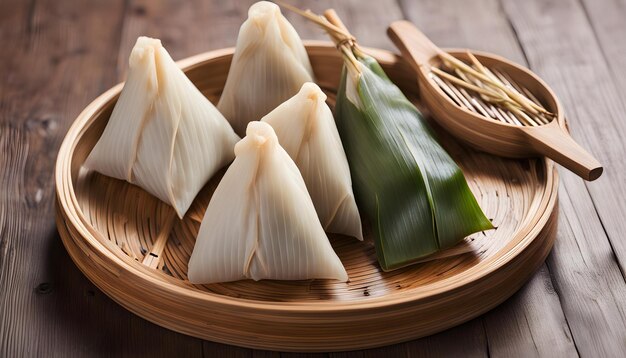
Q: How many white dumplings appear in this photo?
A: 4